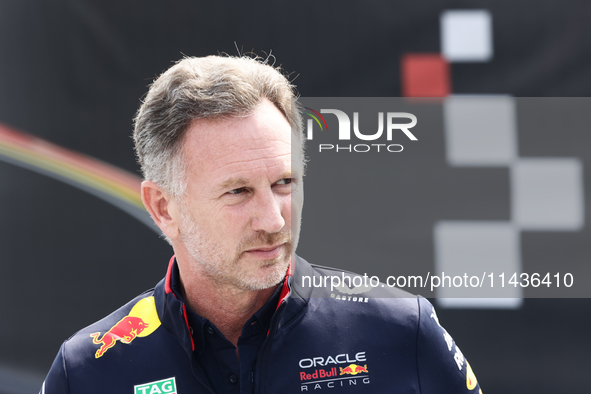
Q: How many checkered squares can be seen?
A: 5